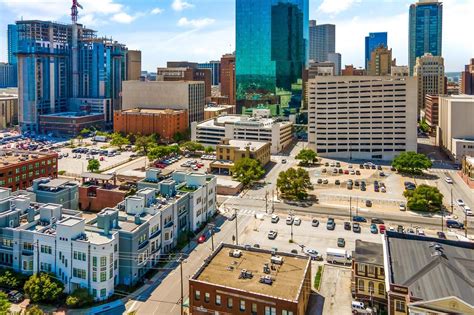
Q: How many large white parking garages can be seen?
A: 2